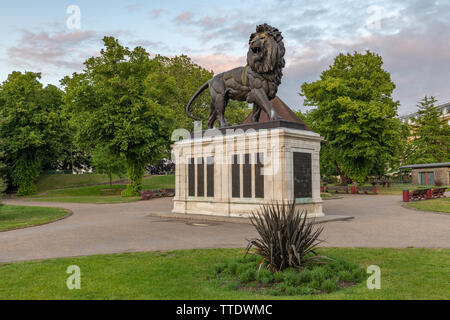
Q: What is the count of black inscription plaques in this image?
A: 7